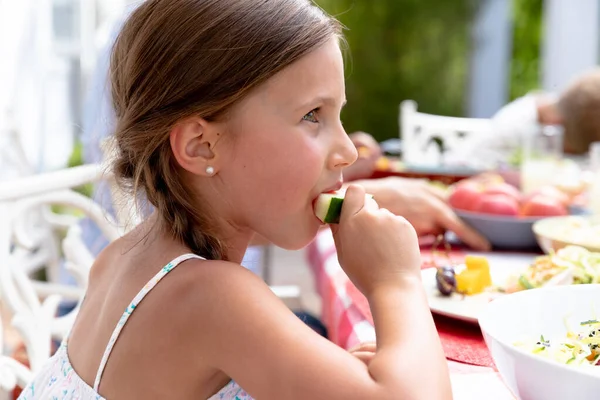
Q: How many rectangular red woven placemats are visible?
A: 1